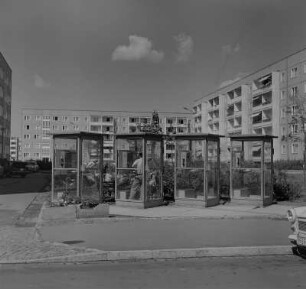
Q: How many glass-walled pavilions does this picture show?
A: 4